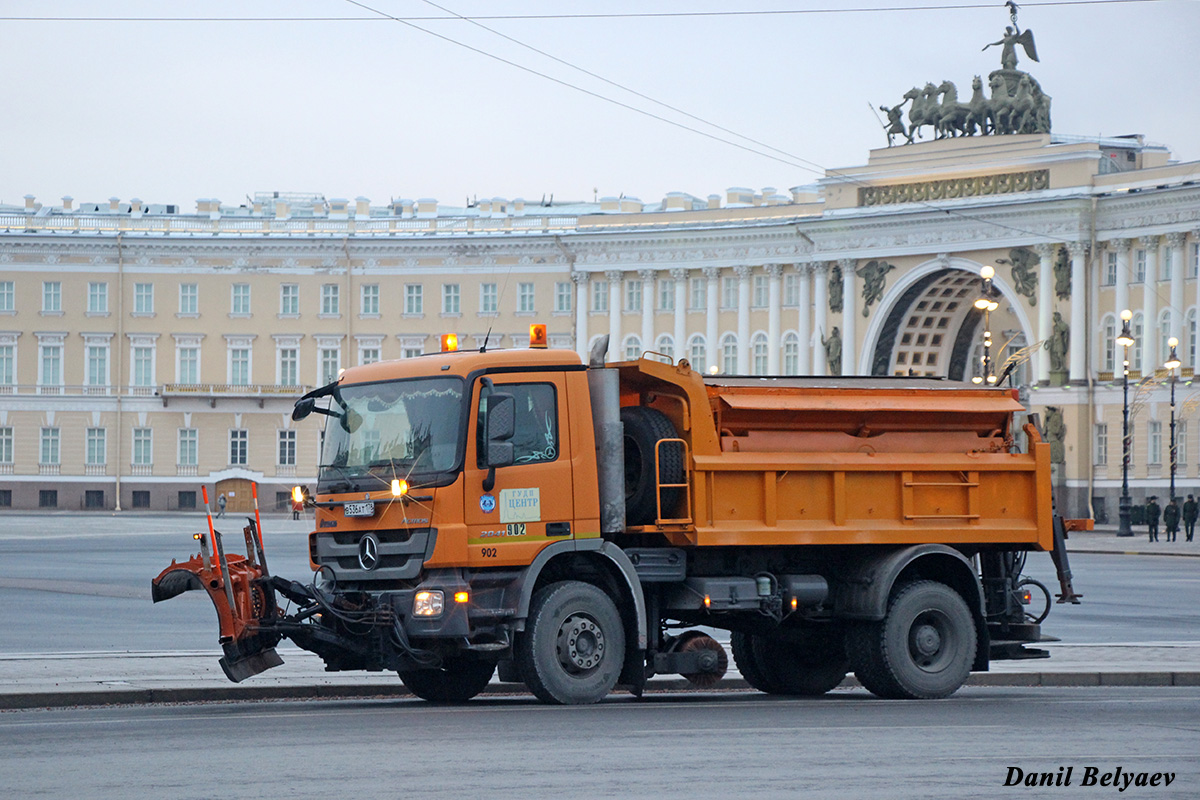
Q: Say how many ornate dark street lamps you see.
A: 3